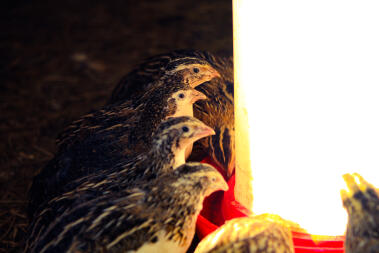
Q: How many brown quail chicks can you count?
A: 7